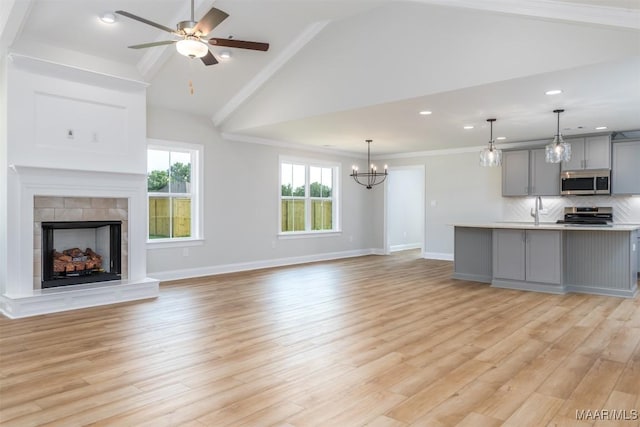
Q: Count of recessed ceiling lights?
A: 7